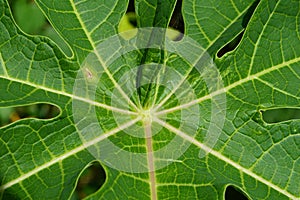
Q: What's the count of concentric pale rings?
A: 2